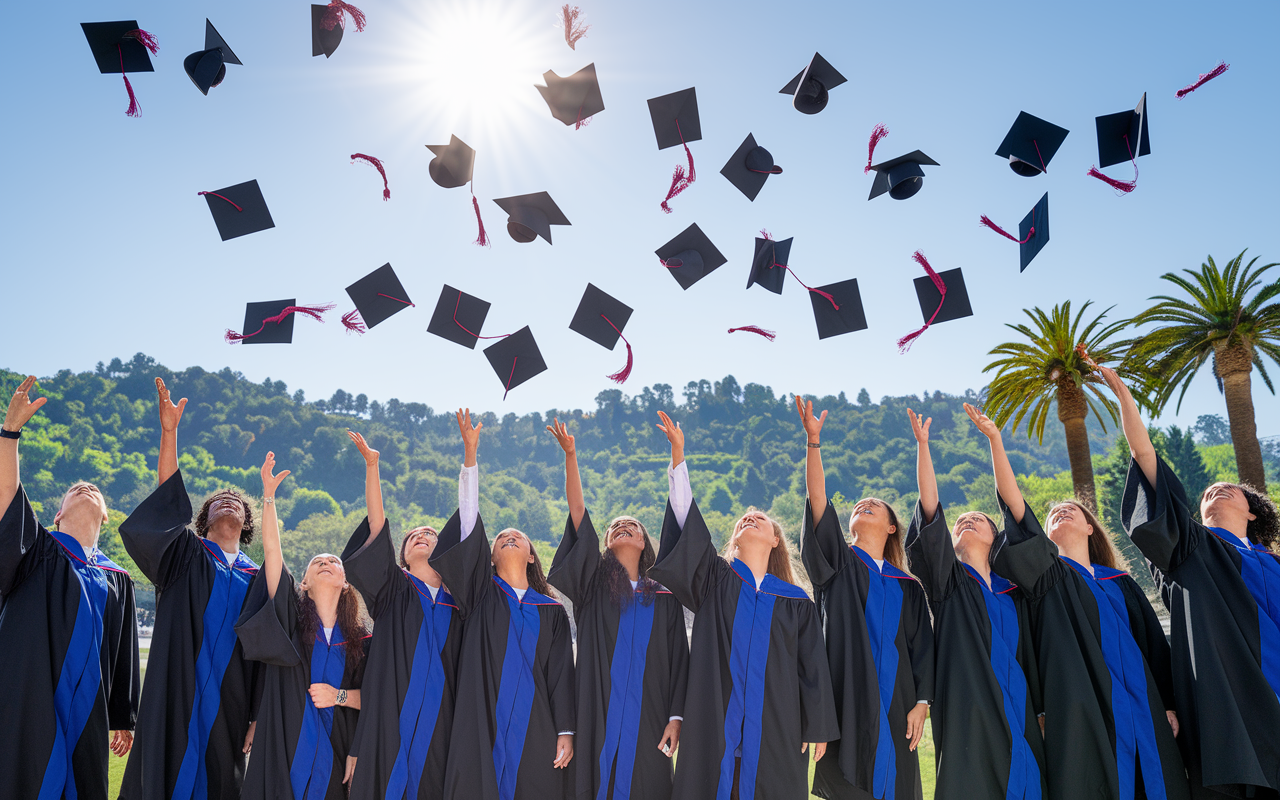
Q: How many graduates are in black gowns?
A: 11